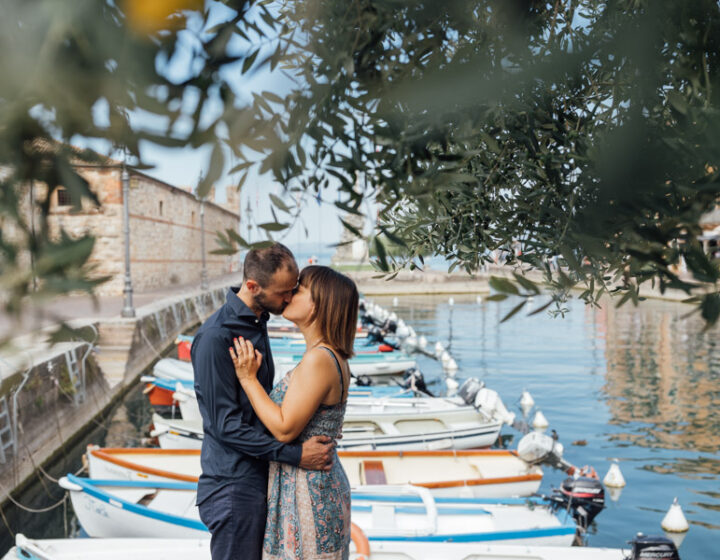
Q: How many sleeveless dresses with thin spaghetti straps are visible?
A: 1